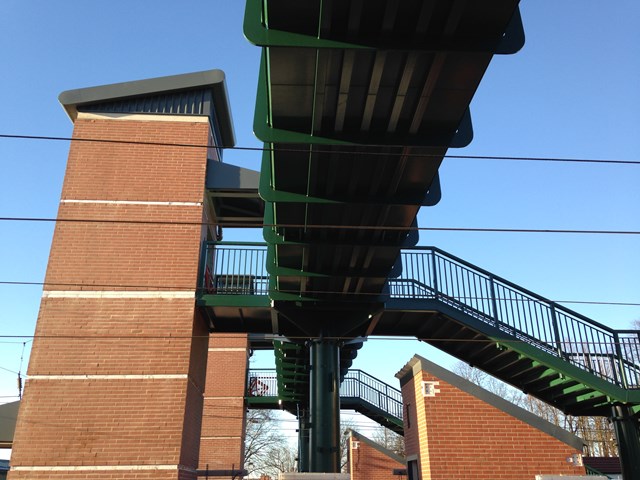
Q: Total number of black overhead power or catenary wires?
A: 4